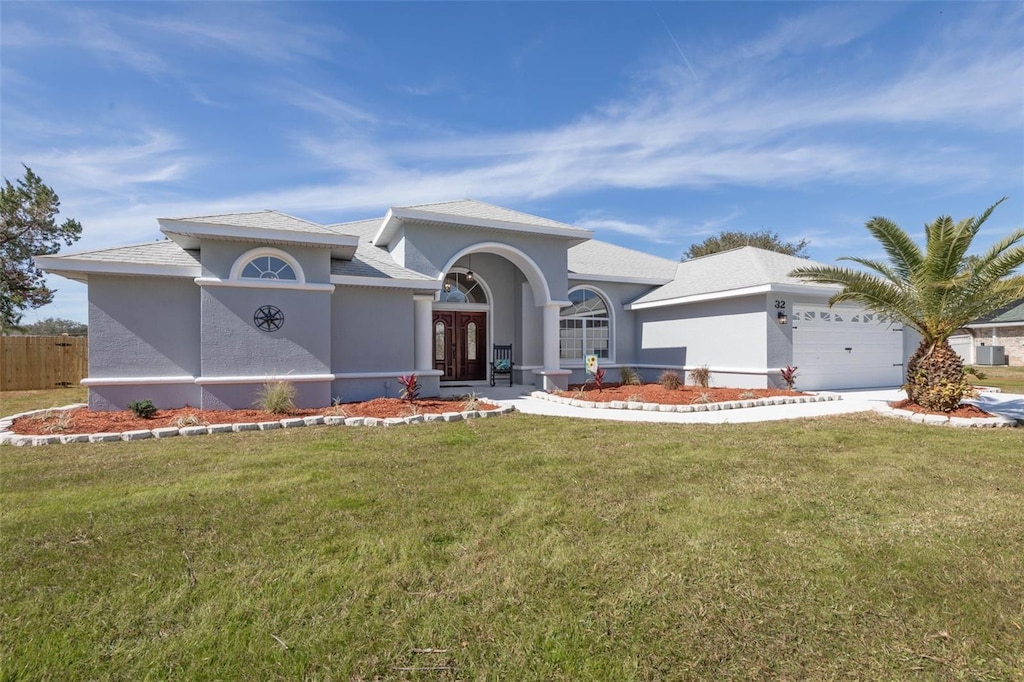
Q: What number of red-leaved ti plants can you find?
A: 3